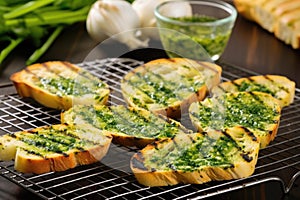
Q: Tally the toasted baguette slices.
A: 7